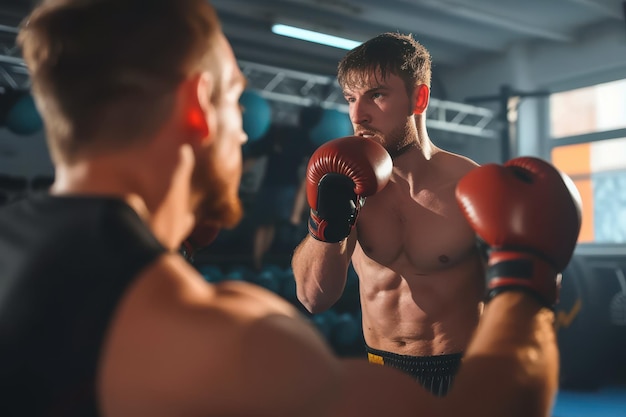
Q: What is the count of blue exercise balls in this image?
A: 3